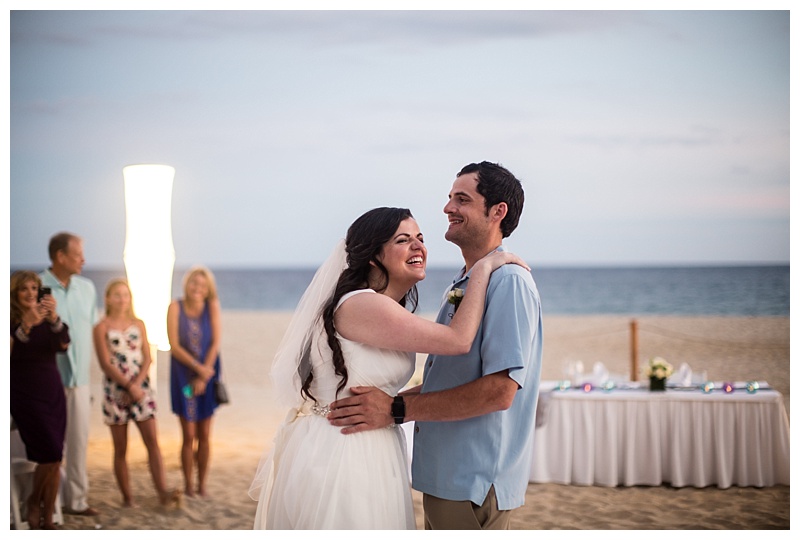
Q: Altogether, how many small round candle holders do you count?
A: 6